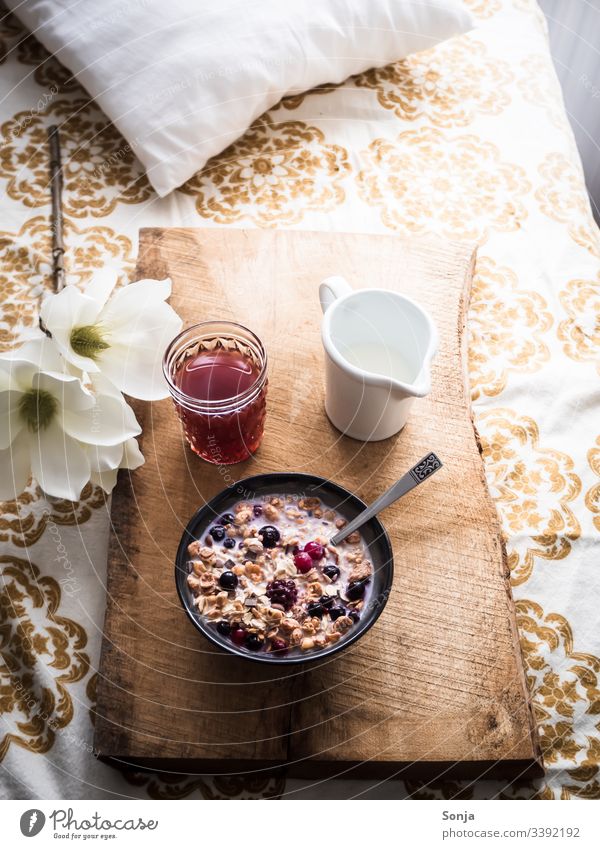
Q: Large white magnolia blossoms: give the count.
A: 2